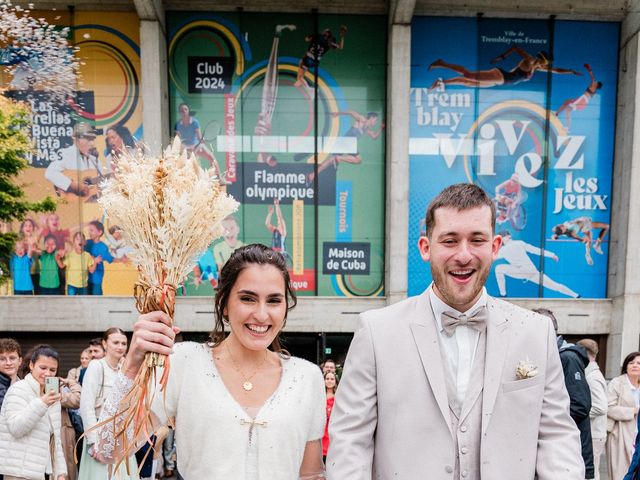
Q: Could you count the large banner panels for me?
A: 3